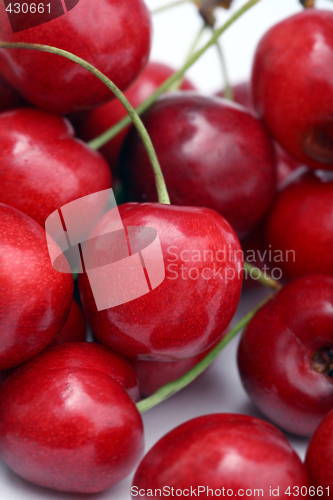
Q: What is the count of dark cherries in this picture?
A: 1